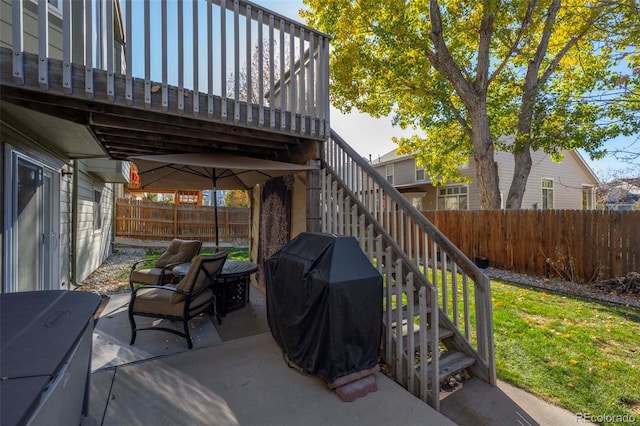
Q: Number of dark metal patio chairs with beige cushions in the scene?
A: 2